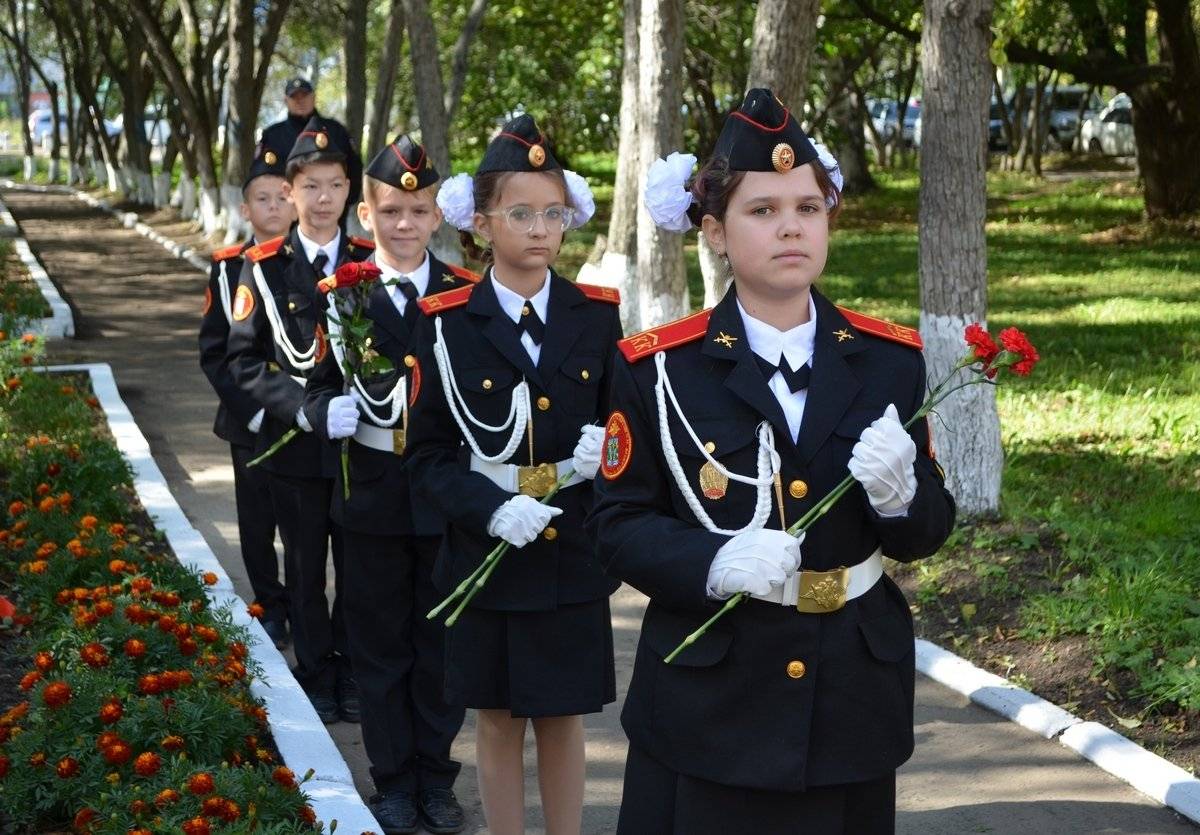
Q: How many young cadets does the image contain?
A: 5